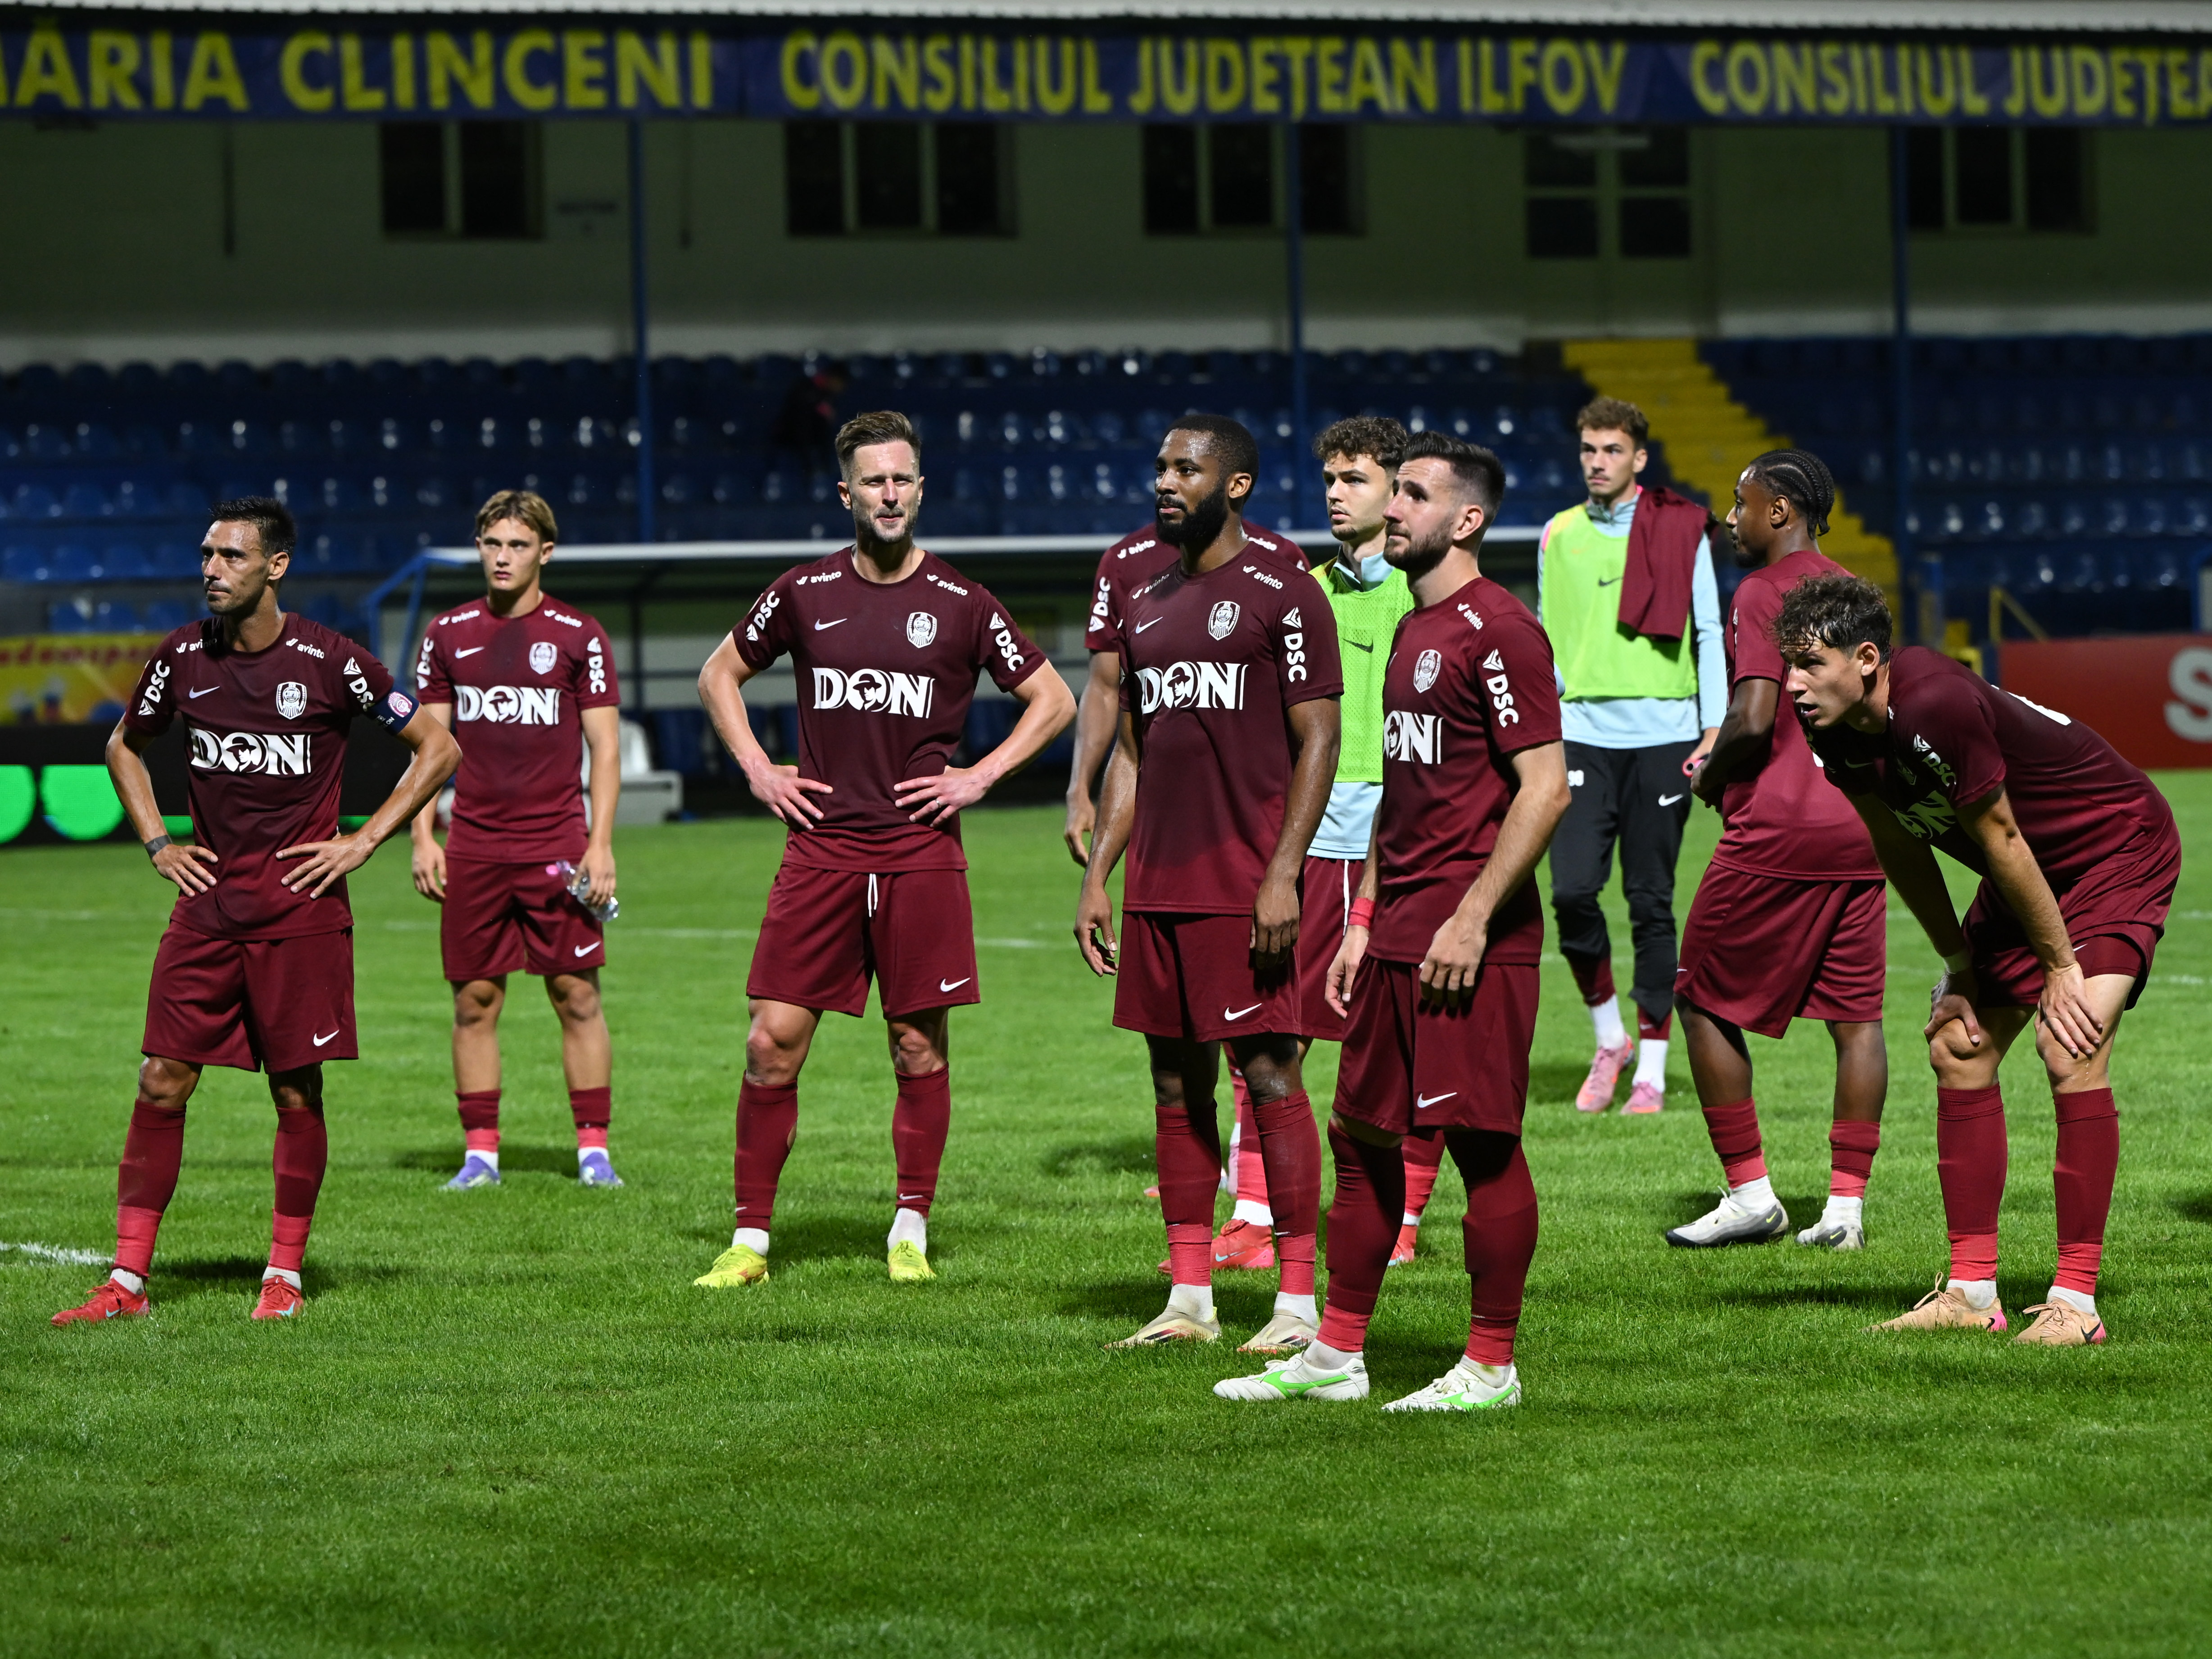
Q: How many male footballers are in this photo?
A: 10